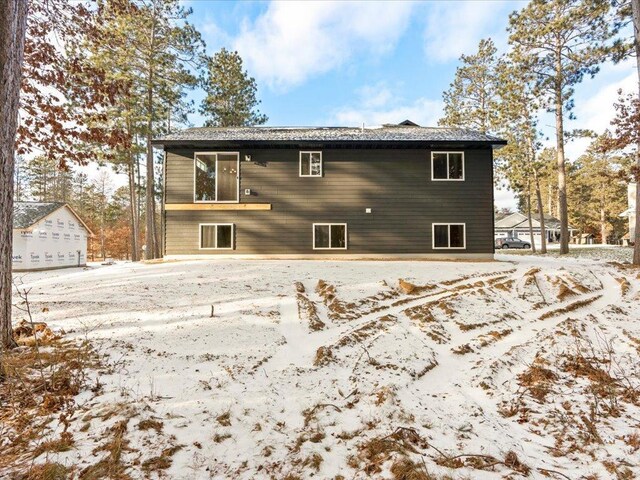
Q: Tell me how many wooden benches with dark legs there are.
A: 0